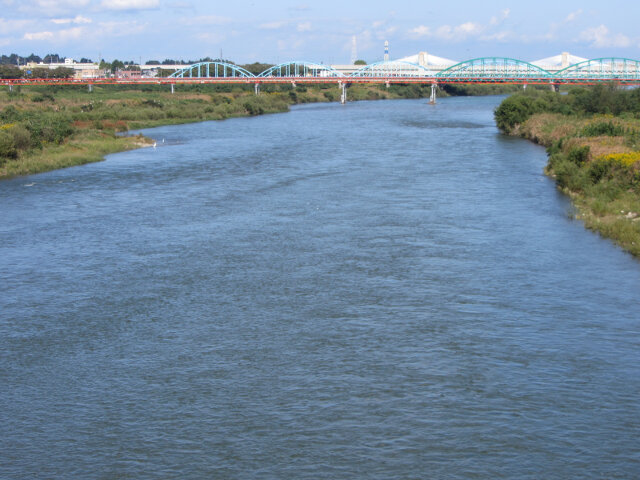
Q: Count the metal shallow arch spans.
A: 5